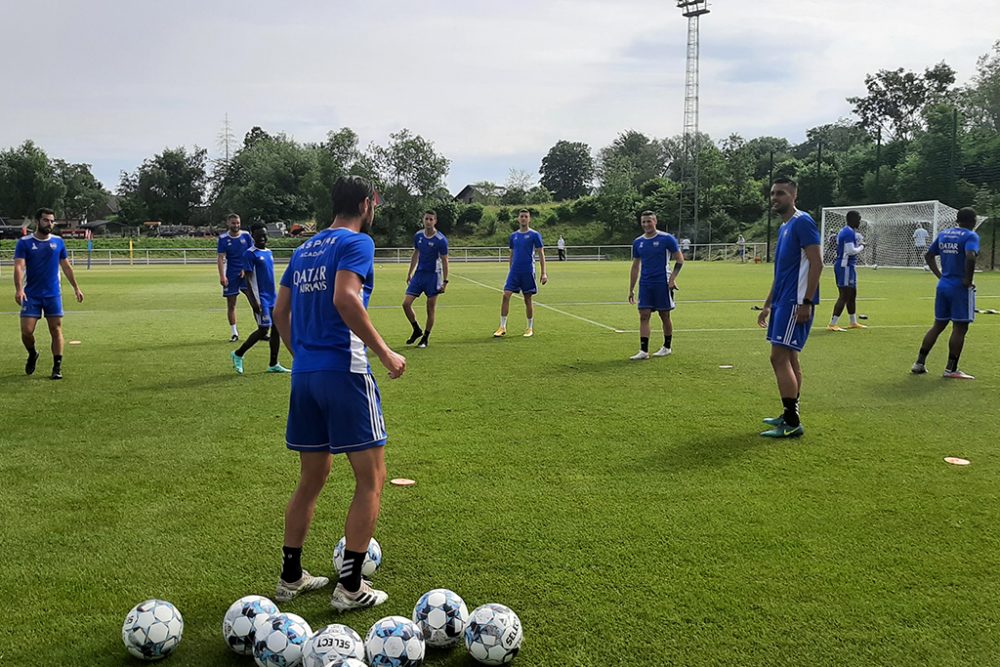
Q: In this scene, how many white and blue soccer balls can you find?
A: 9